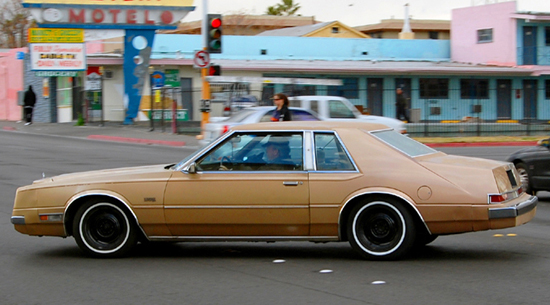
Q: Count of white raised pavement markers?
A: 3